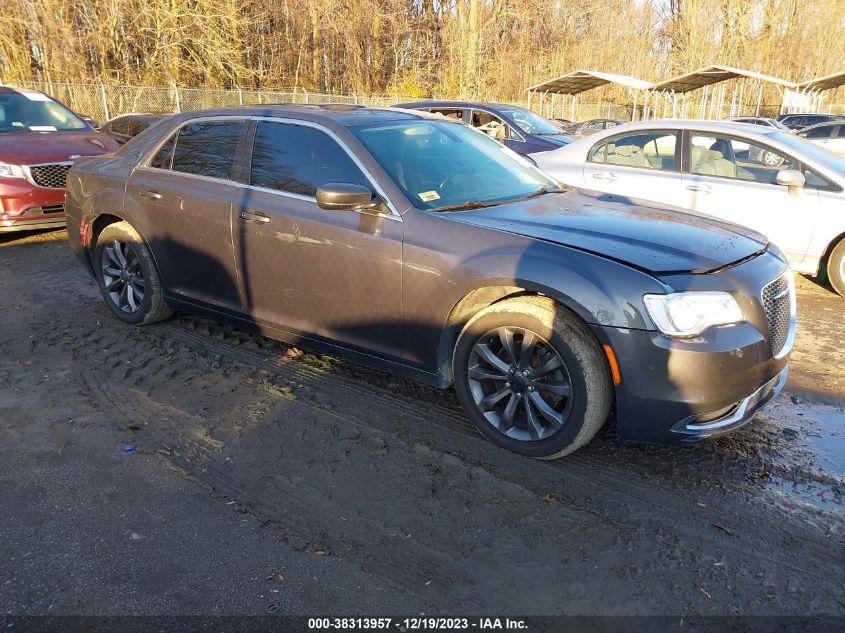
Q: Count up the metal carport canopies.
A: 3